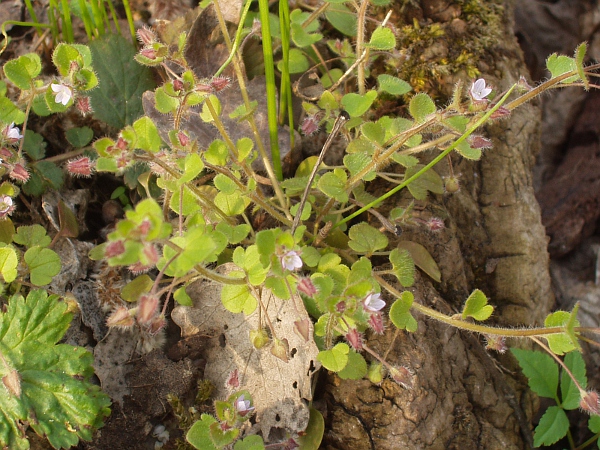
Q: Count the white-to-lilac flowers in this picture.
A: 7